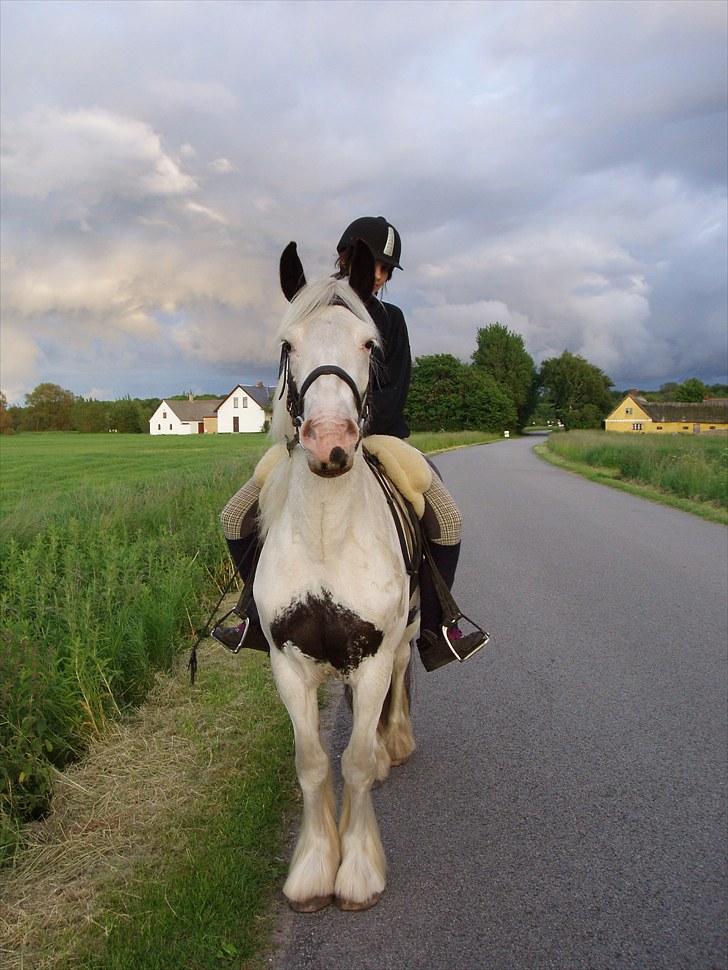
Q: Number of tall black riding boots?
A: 2